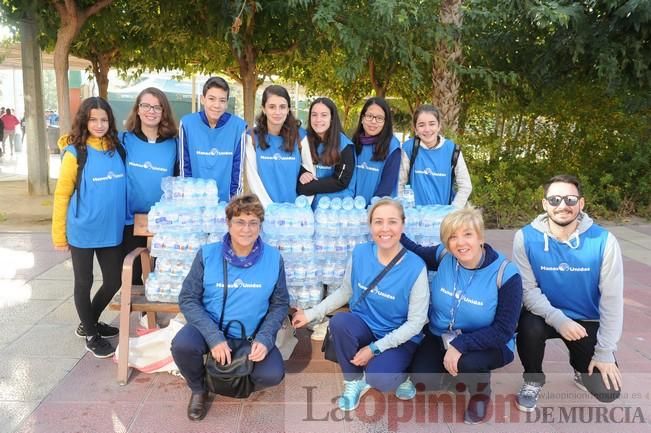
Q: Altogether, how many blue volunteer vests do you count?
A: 11